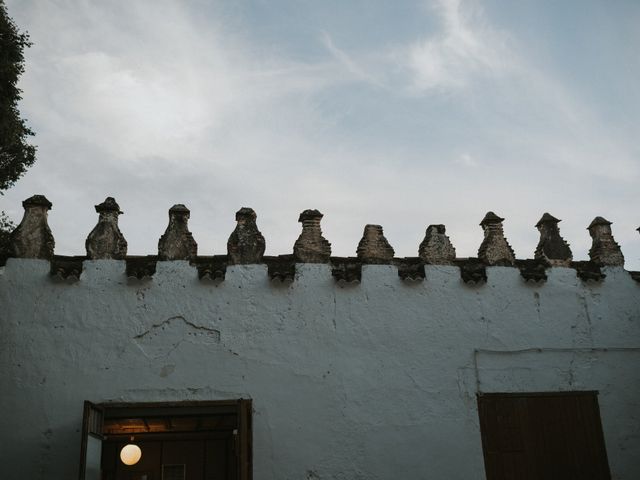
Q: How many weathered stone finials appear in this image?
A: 10